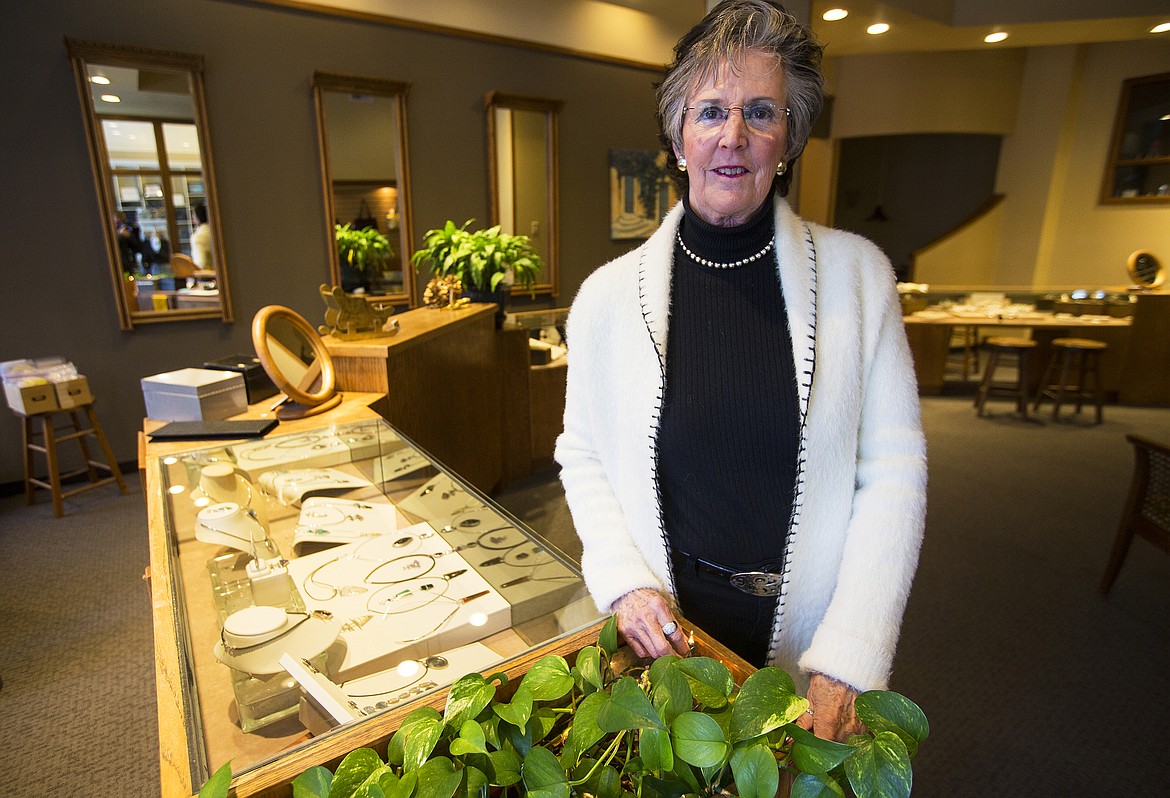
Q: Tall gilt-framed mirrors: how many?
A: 3